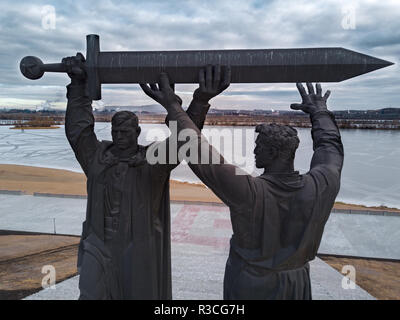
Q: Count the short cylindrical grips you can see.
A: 1